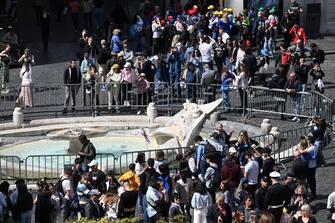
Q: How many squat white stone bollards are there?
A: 5